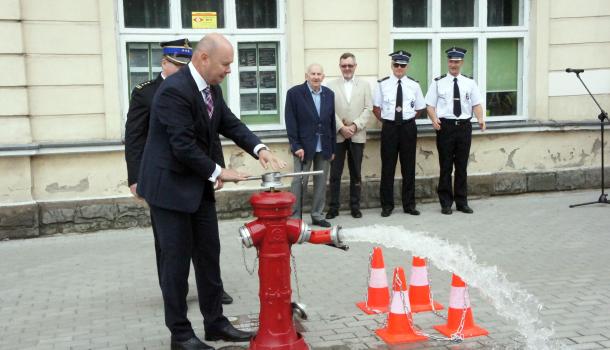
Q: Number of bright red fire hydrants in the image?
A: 1